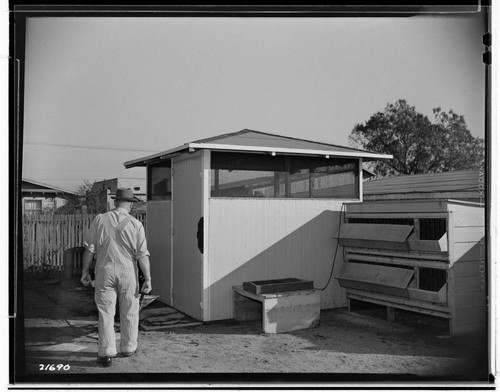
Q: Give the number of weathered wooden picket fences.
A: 1